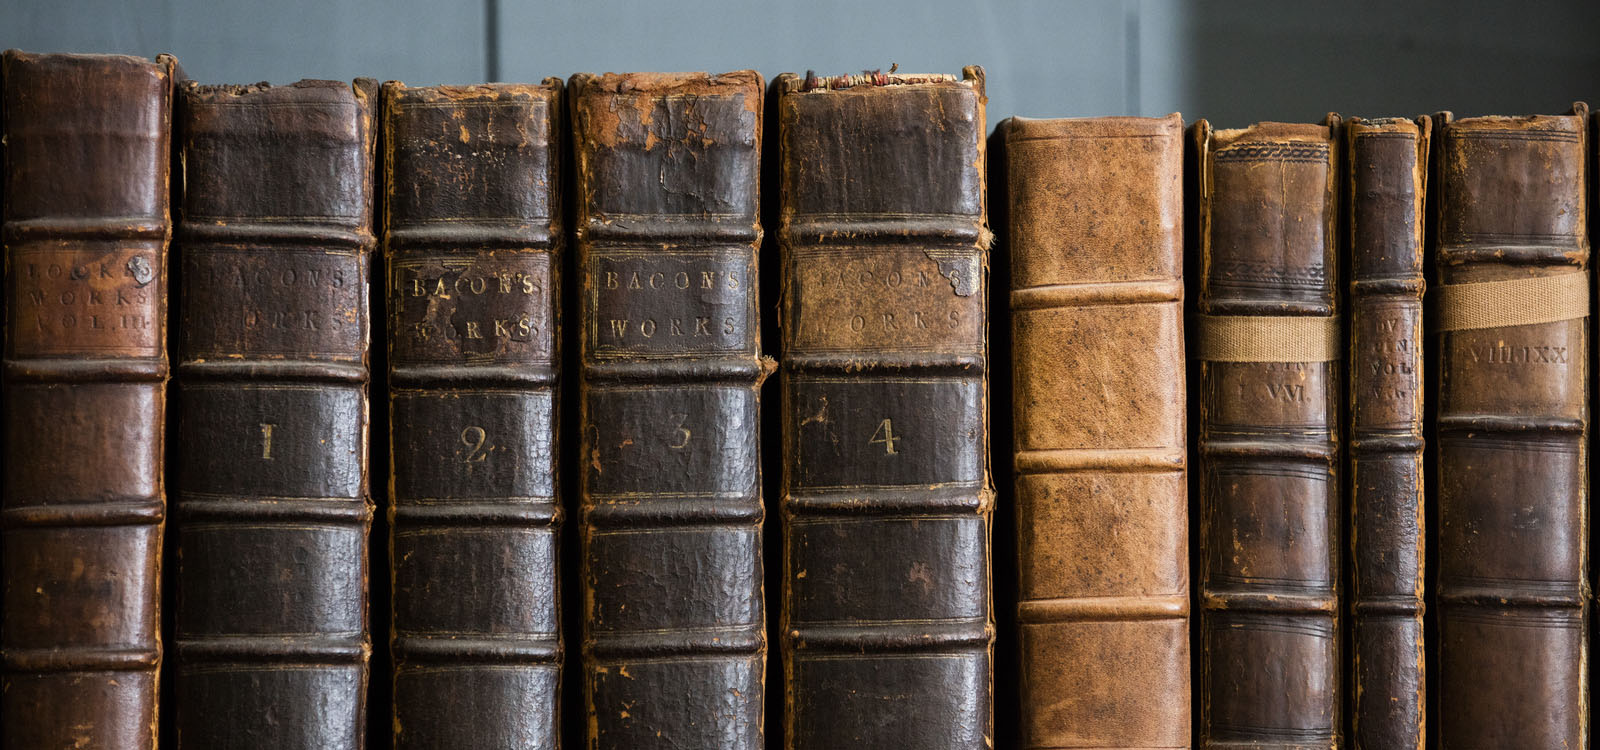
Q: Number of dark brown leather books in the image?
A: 8